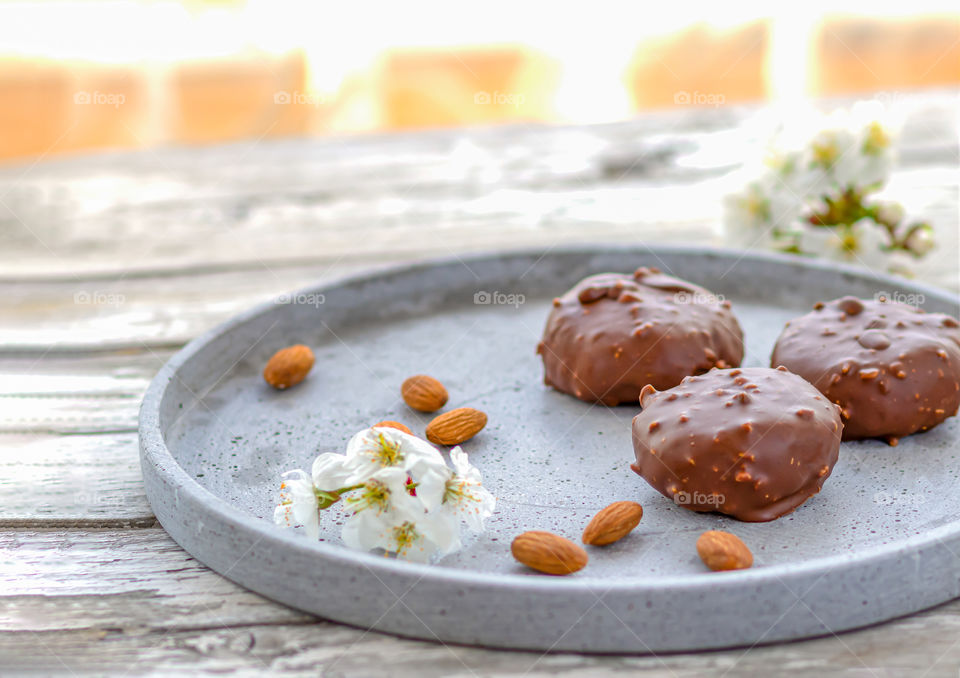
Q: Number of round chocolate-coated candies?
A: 3